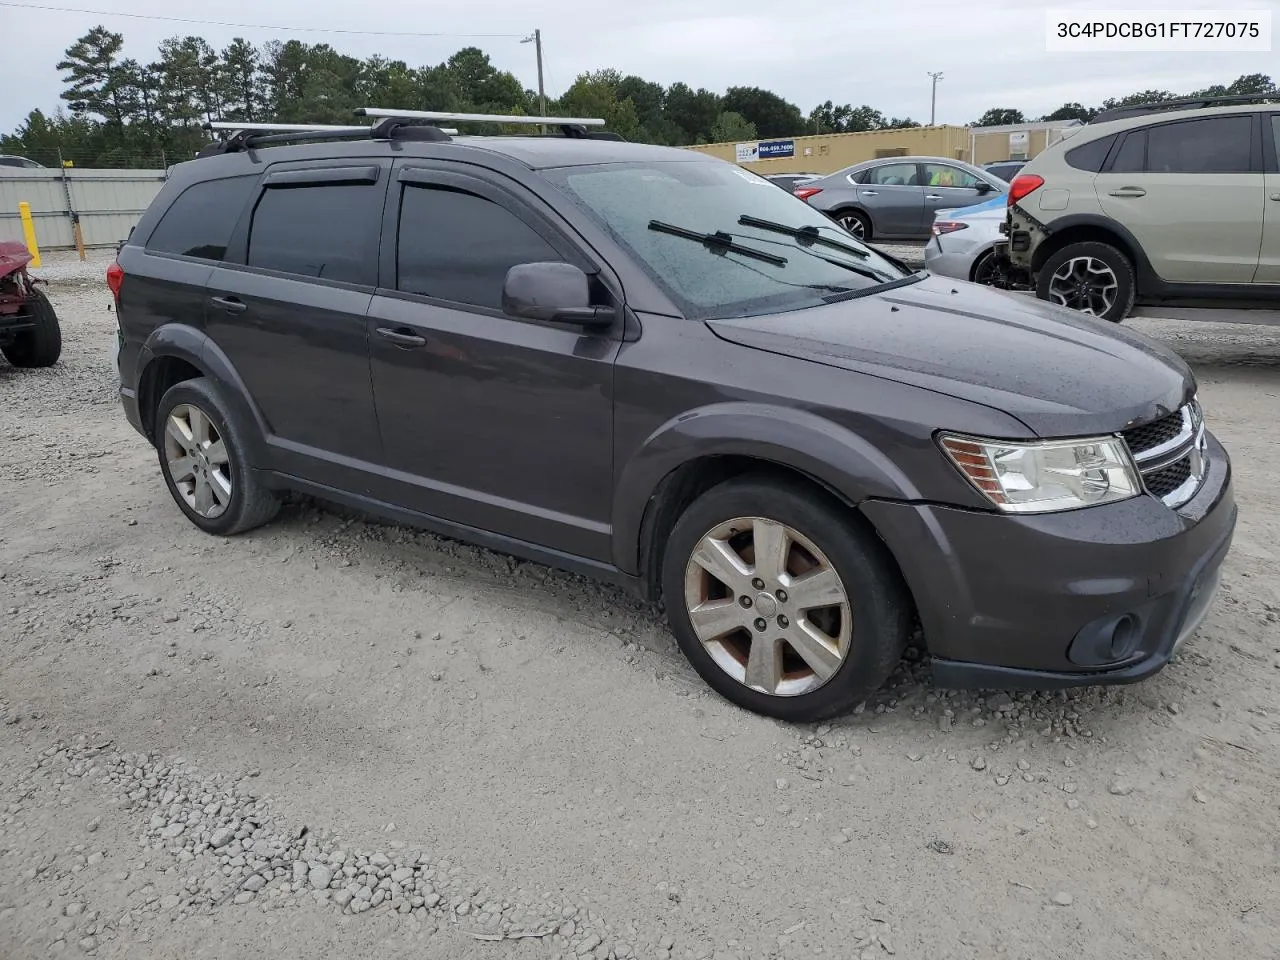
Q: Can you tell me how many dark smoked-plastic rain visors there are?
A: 2